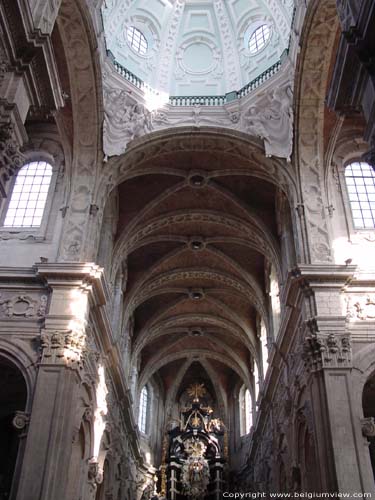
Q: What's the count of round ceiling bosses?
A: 4